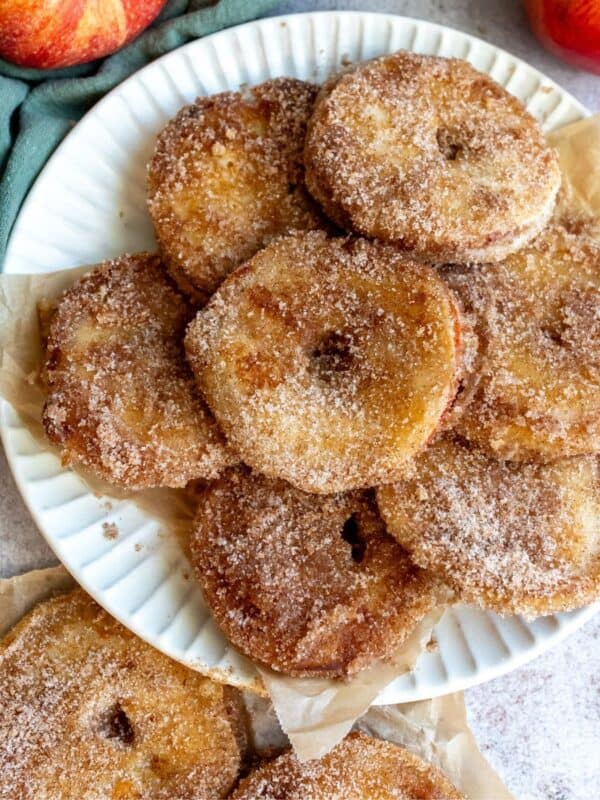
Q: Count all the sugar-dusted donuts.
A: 9